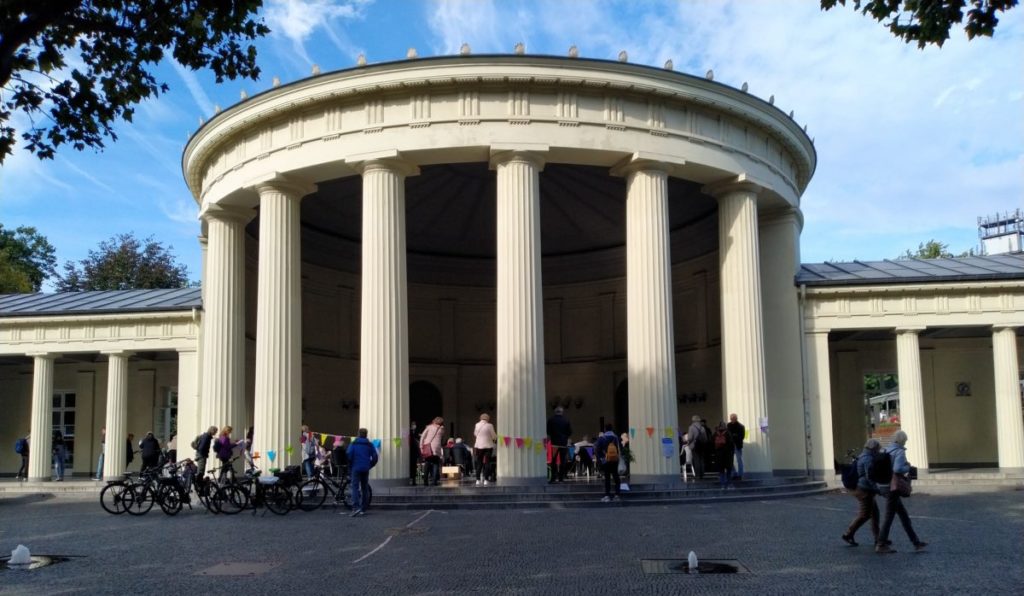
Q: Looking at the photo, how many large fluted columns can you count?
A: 6